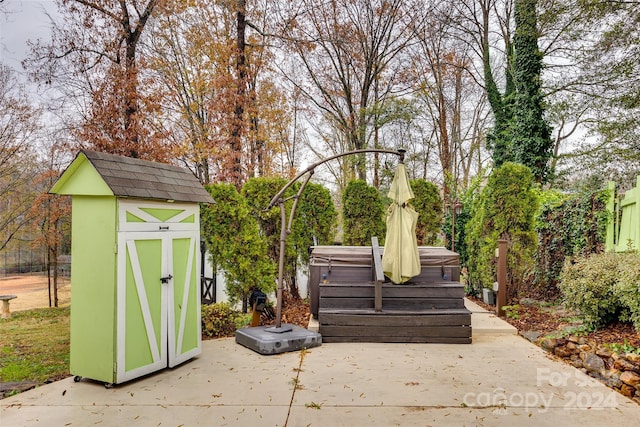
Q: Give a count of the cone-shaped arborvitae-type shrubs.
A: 6